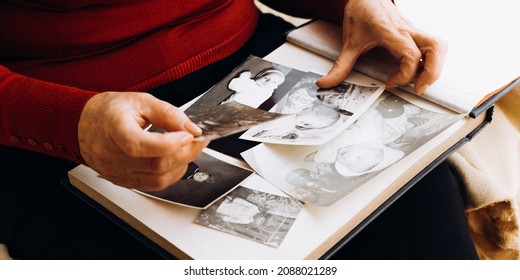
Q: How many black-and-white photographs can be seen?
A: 6